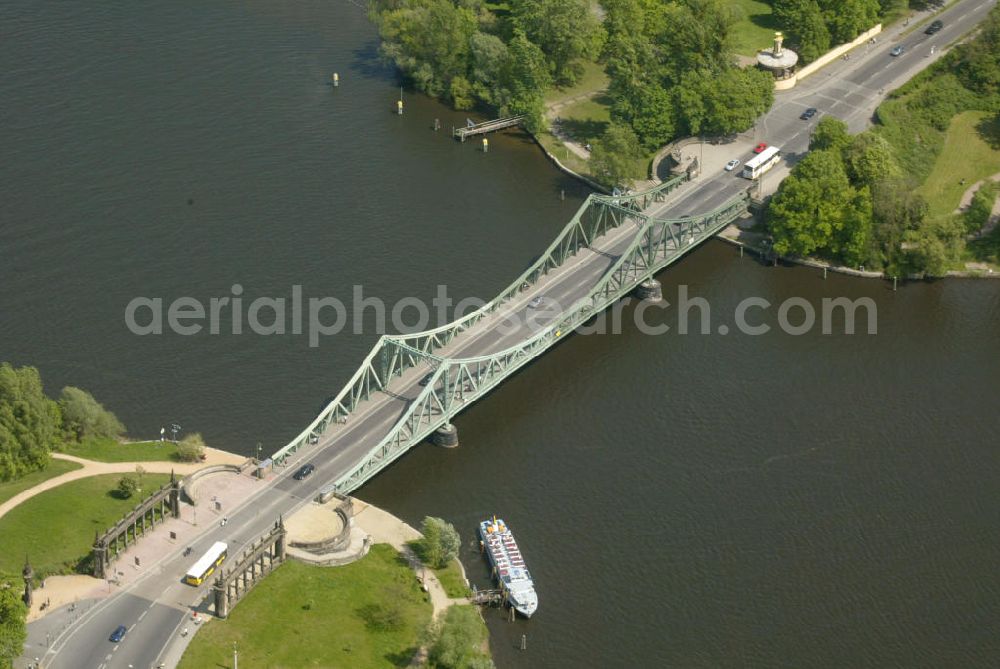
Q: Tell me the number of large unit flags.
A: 0